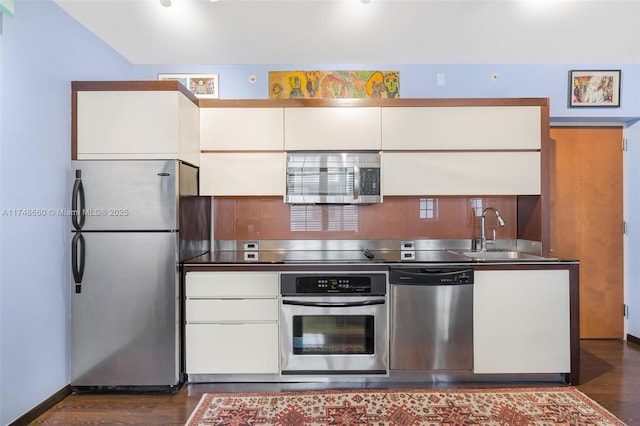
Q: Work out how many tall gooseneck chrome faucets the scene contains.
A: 1